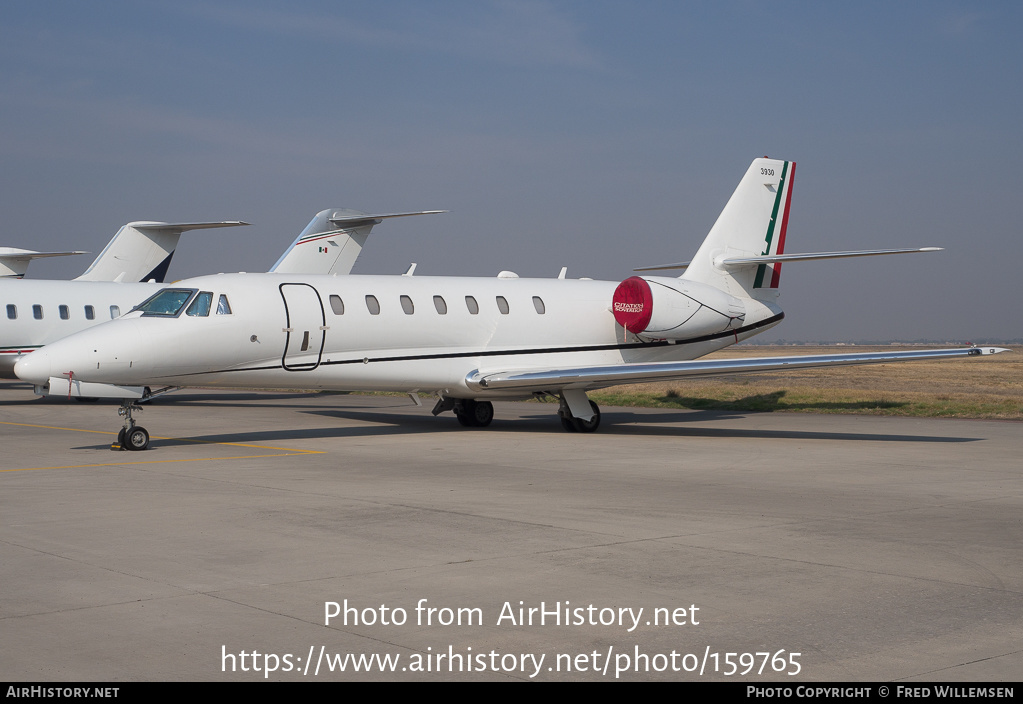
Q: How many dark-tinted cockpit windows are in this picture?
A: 3